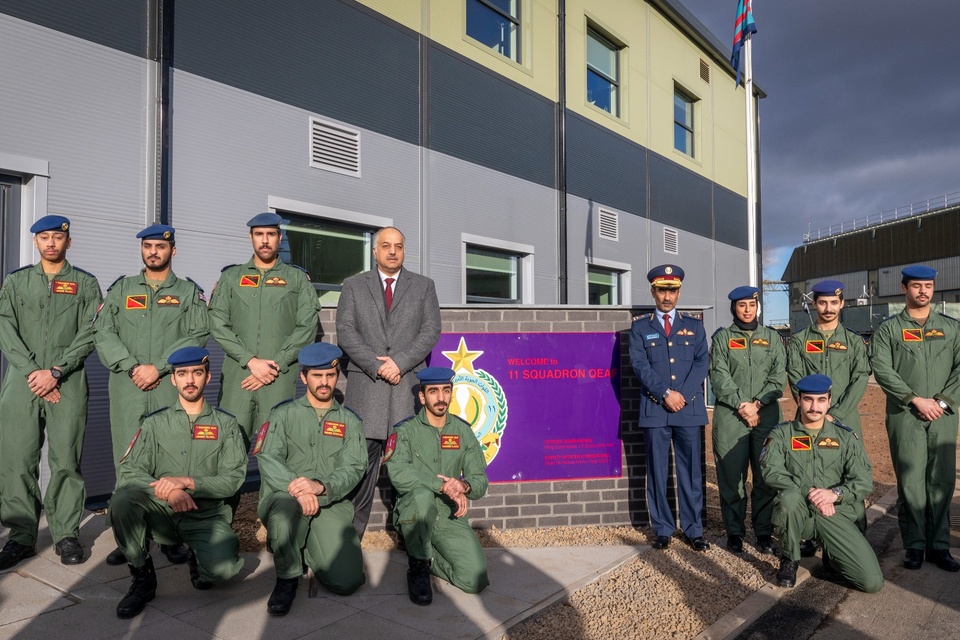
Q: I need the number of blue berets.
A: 10